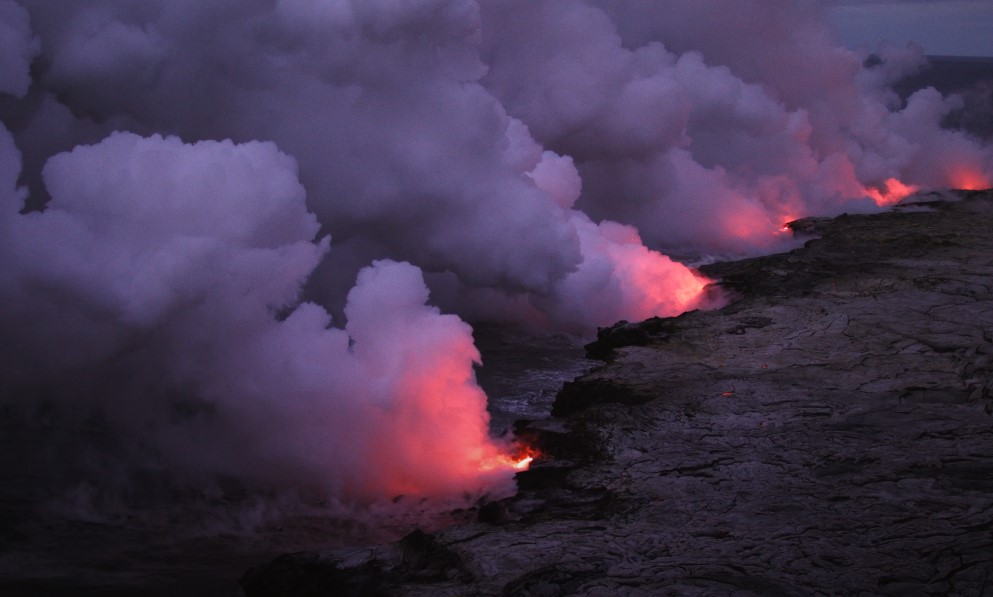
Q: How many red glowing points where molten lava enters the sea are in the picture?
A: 5